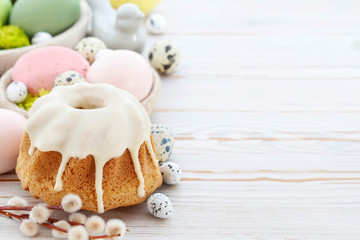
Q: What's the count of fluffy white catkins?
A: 9